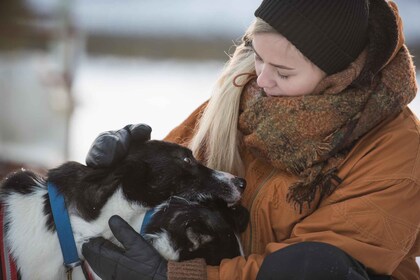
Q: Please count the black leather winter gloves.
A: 2